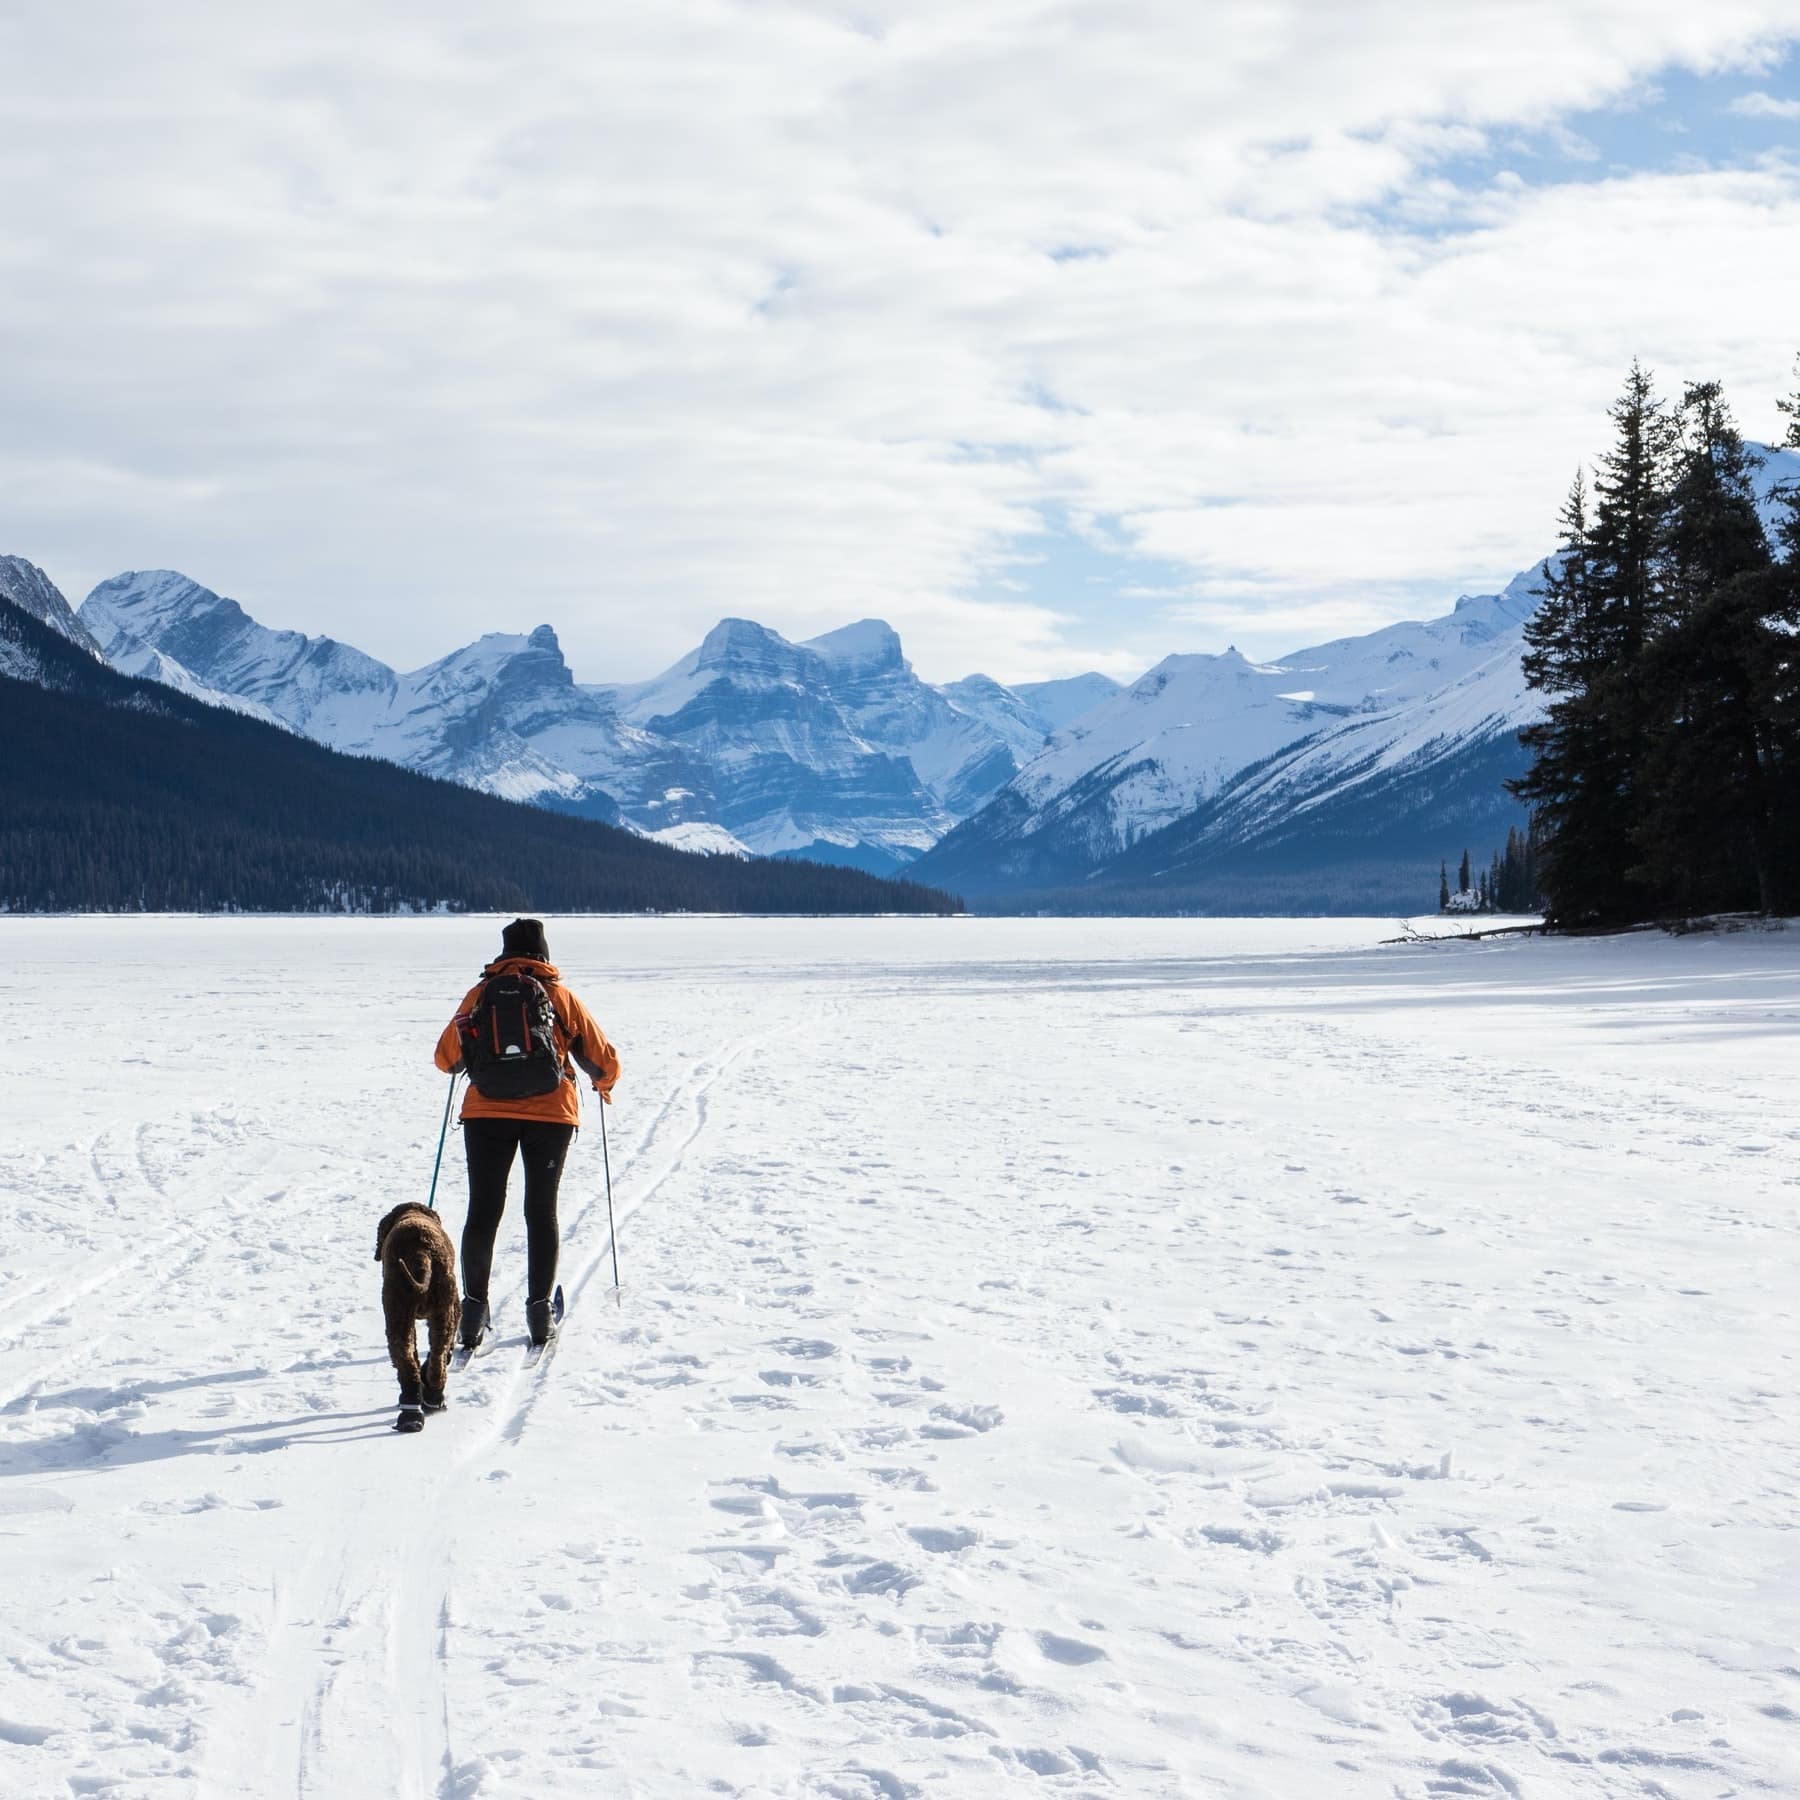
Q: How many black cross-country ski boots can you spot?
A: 2